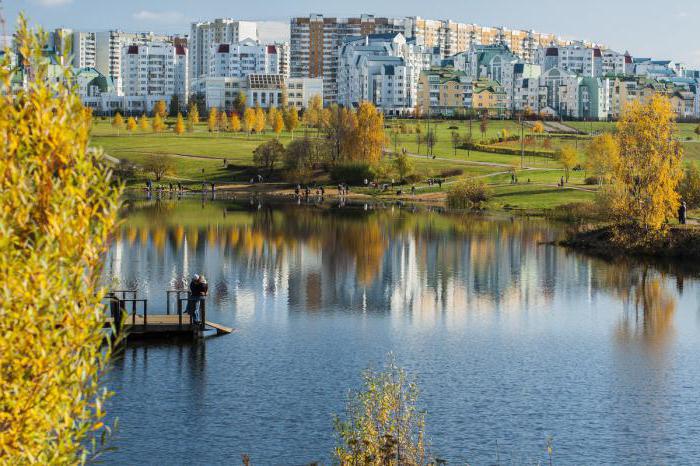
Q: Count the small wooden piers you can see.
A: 1